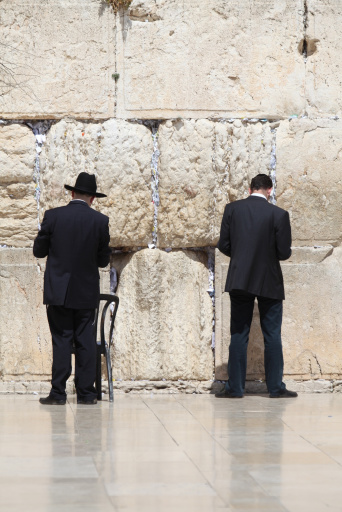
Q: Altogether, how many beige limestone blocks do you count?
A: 10